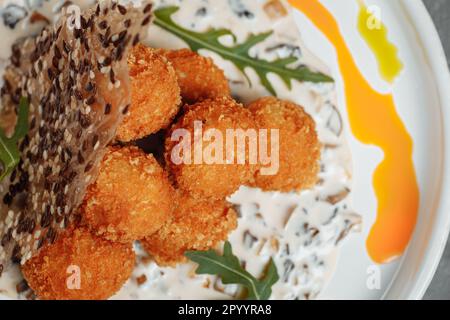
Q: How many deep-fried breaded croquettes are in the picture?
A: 7